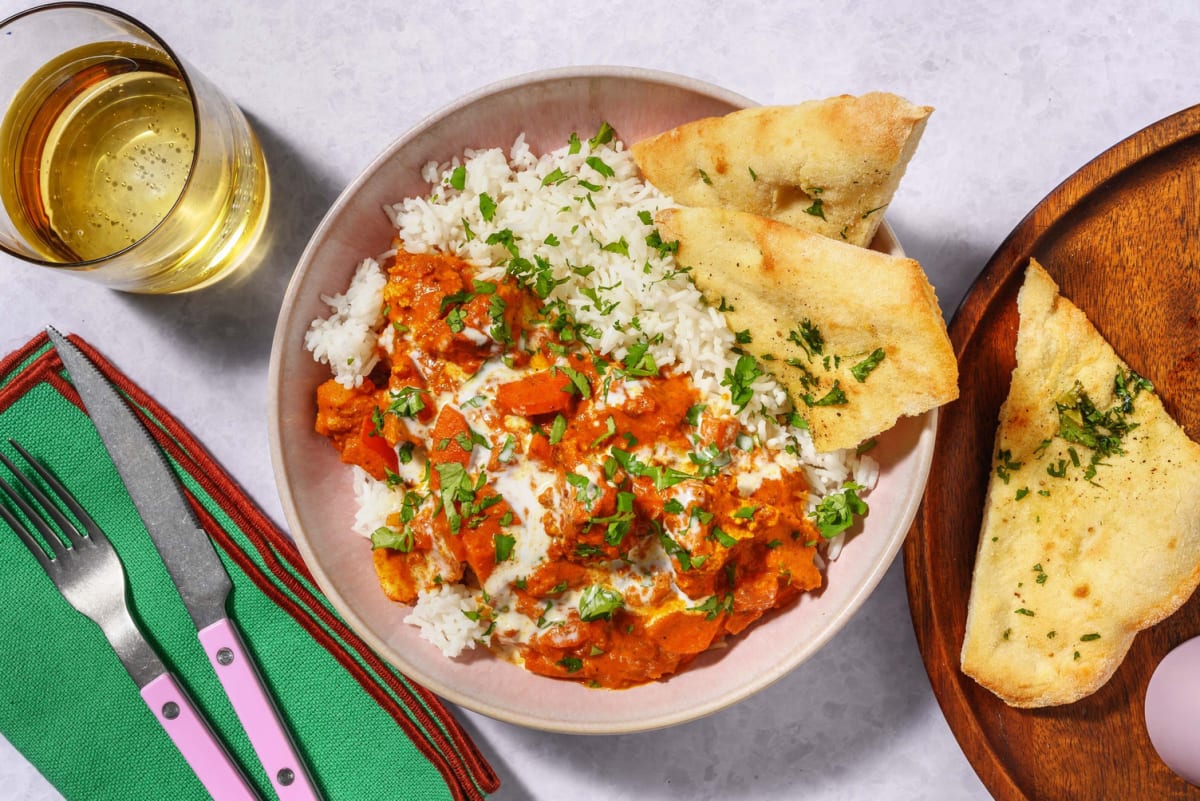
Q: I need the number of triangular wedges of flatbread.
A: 3